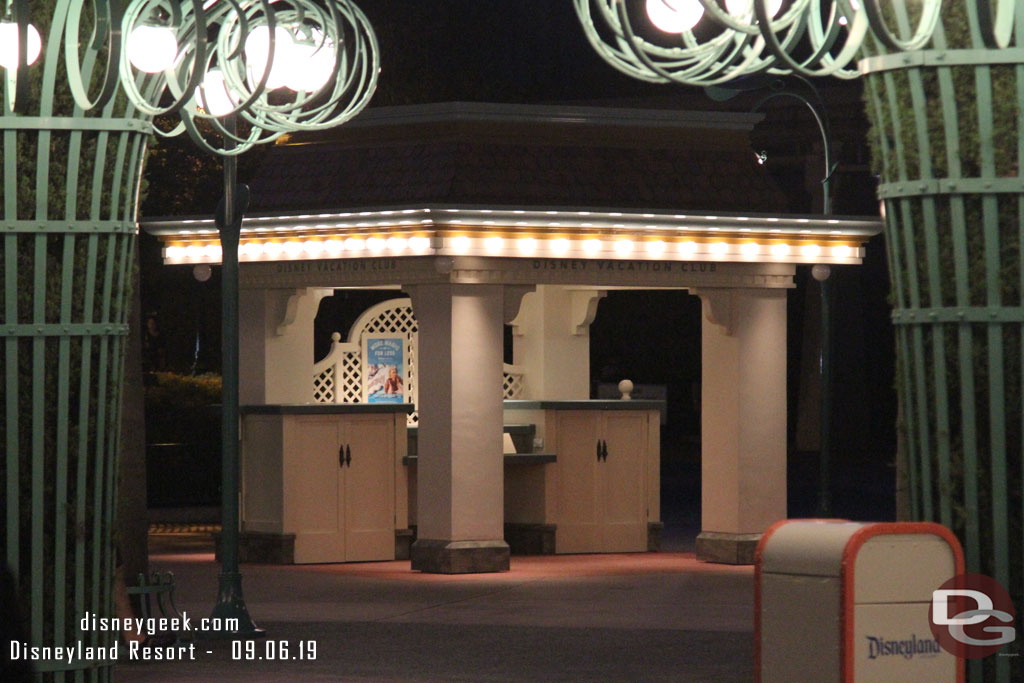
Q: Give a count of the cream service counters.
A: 2